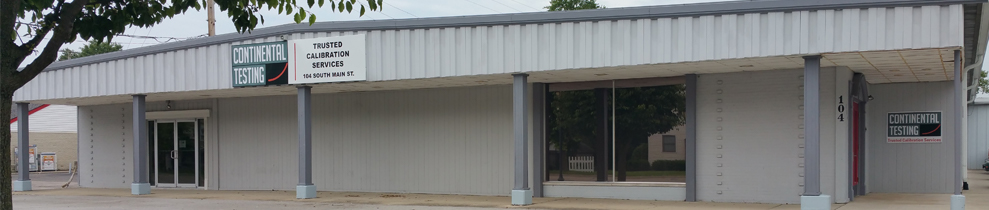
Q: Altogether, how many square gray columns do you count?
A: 6